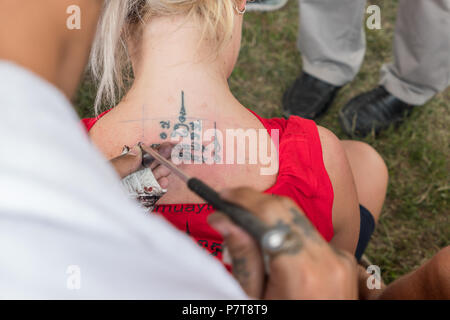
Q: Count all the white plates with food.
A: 0